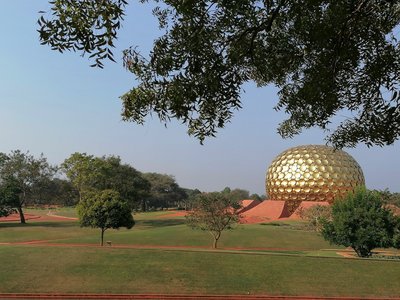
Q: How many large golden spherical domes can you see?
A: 1